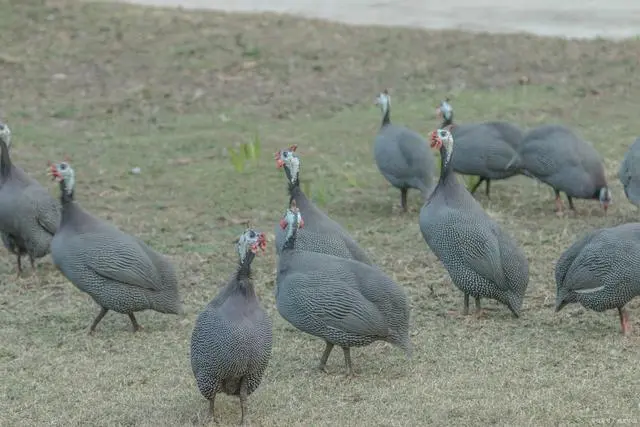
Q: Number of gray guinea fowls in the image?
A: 11